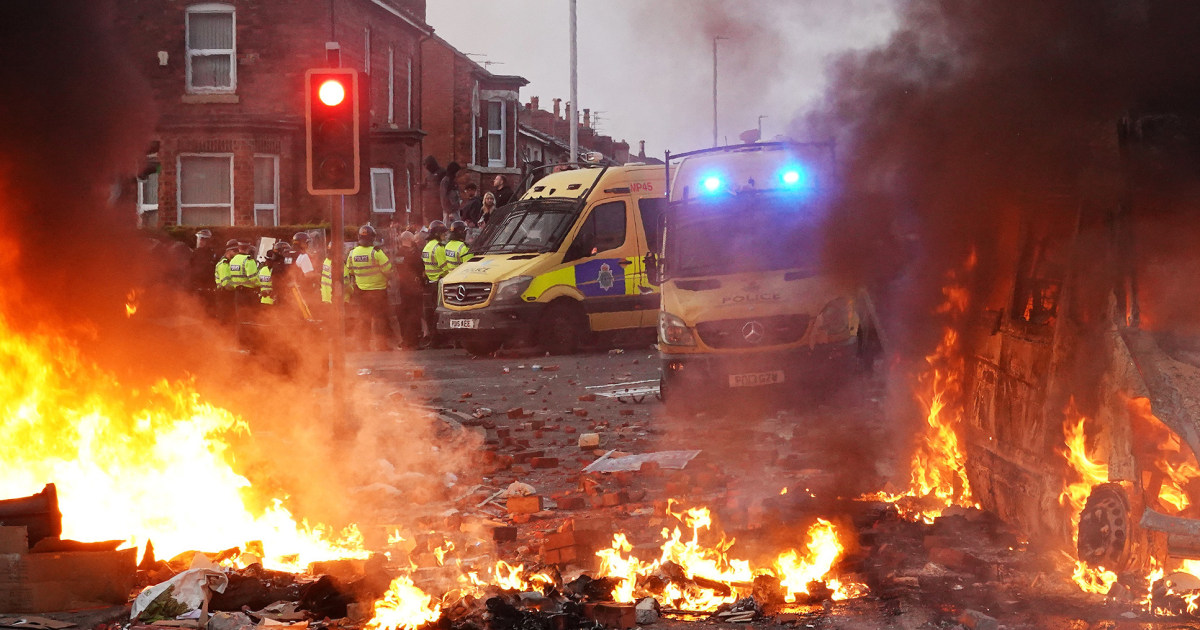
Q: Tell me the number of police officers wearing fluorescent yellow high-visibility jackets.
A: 7